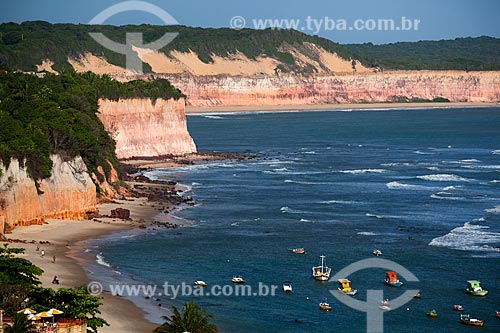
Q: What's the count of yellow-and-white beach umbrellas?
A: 4